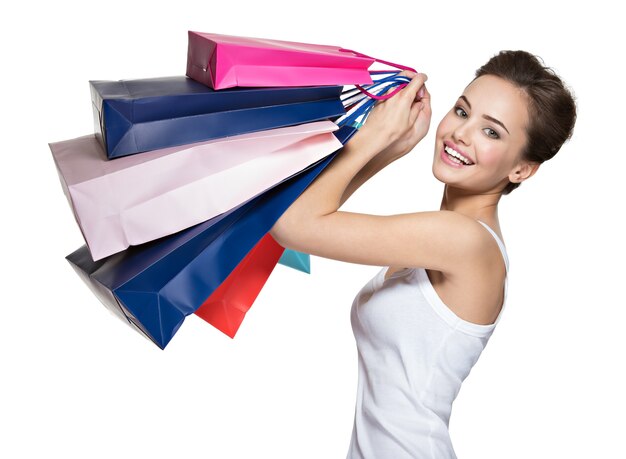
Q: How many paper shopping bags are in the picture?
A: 6